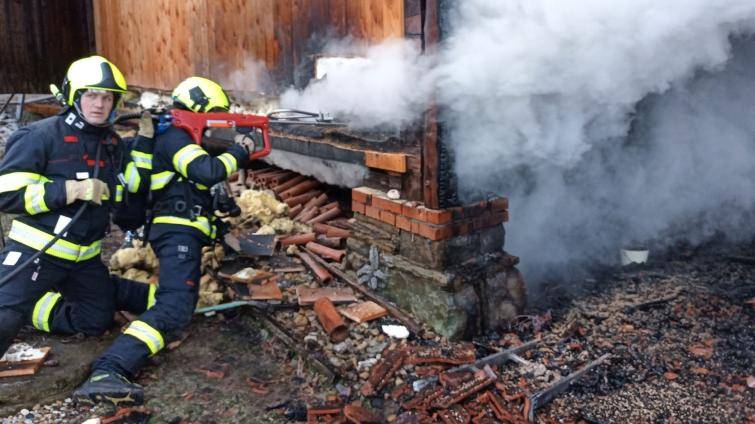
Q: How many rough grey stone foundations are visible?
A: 1